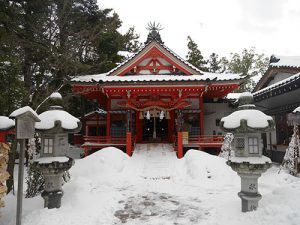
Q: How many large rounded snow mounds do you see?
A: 2